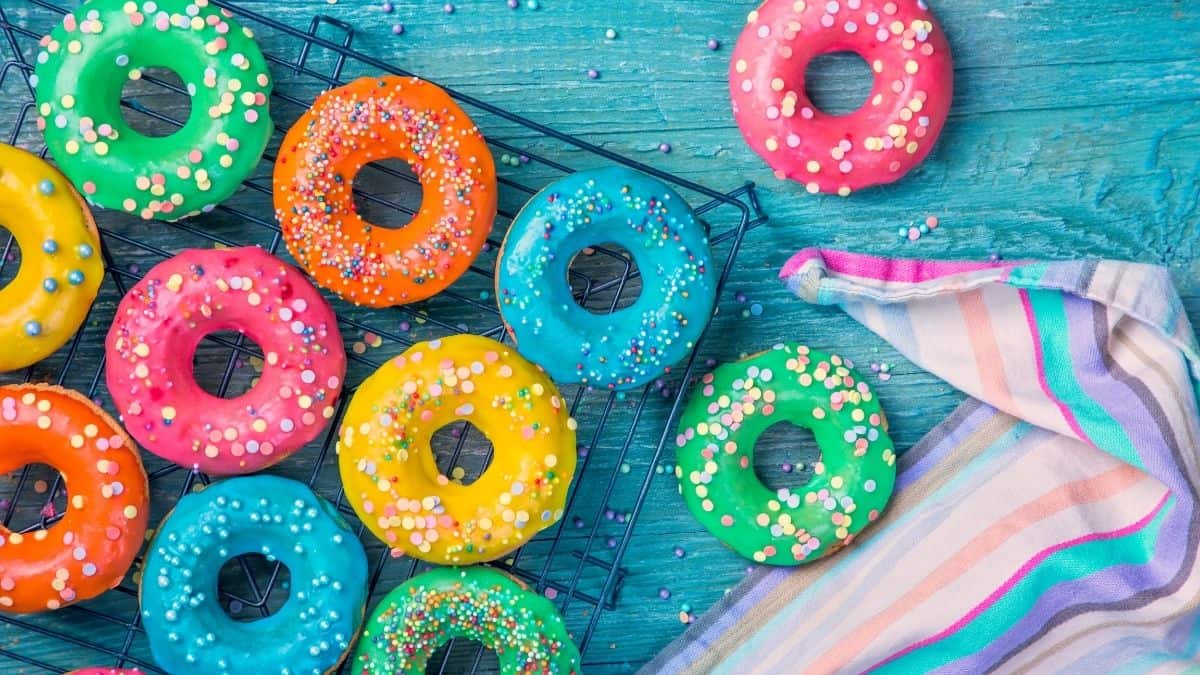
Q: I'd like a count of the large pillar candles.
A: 0